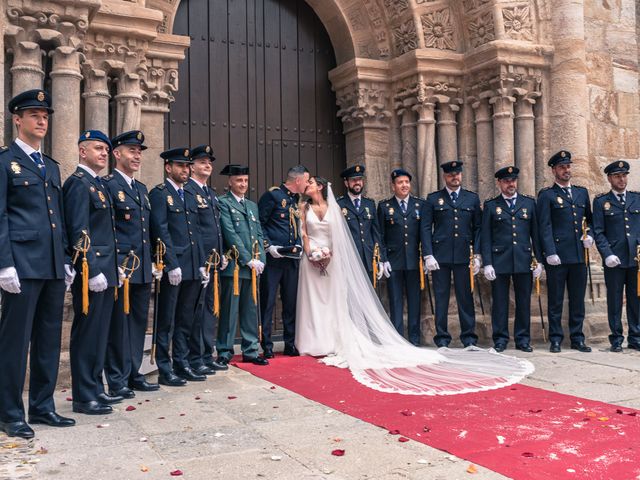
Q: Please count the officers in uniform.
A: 13